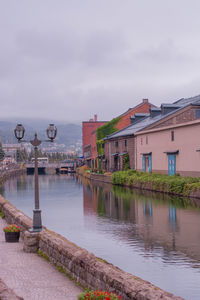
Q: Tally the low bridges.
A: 1